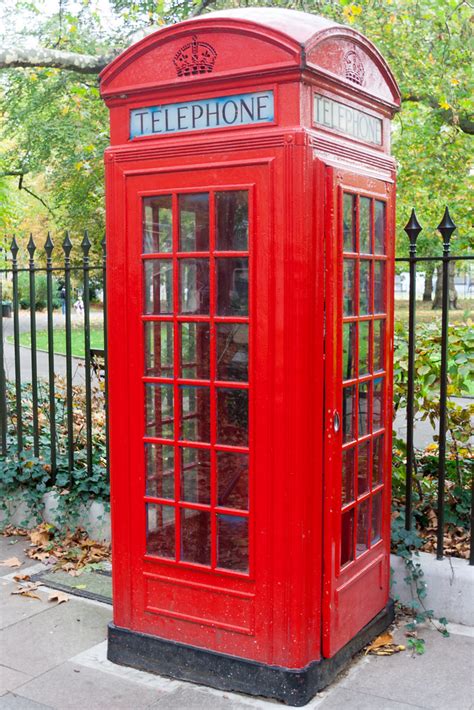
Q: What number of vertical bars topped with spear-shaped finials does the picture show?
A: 8